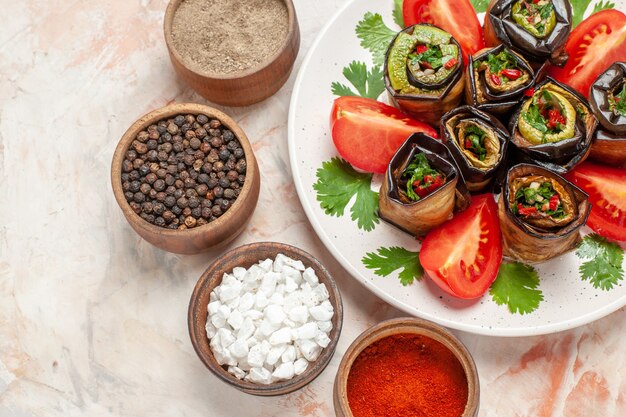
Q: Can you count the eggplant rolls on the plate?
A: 8